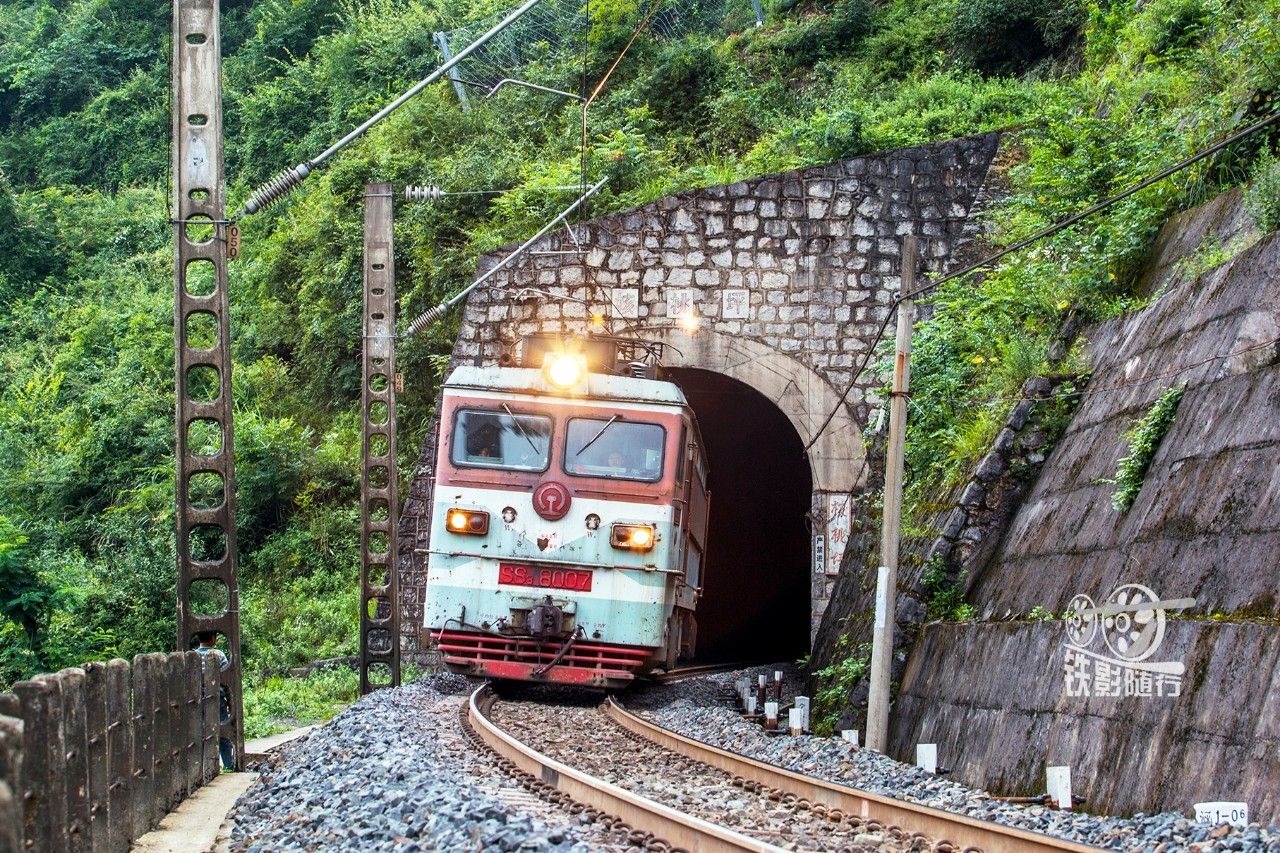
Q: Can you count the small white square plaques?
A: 3